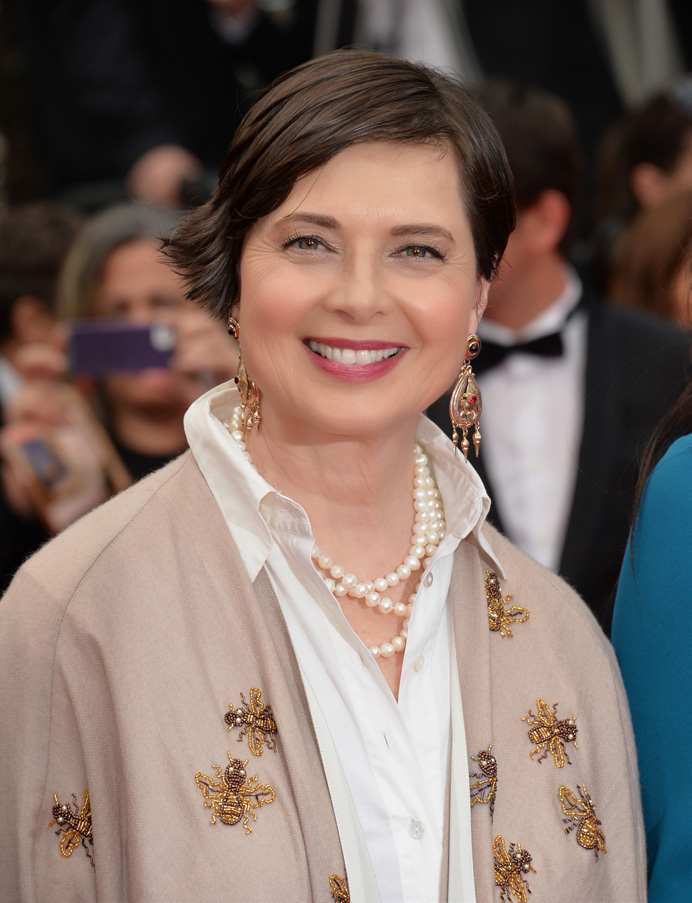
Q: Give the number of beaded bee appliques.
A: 9